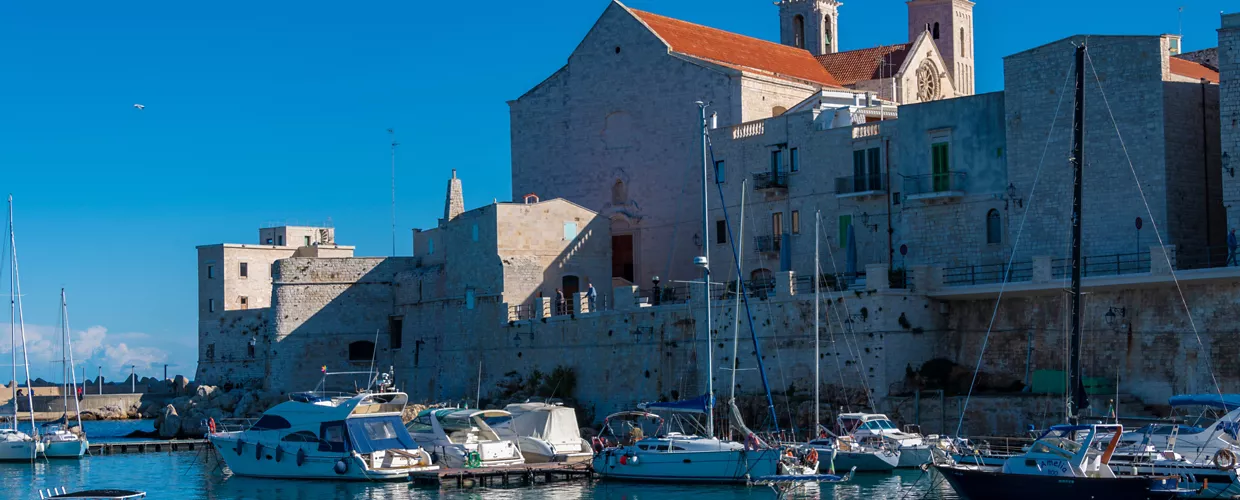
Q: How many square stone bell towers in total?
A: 2